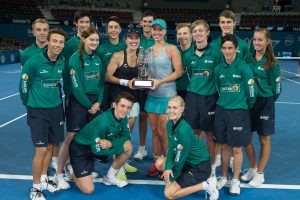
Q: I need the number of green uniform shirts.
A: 13